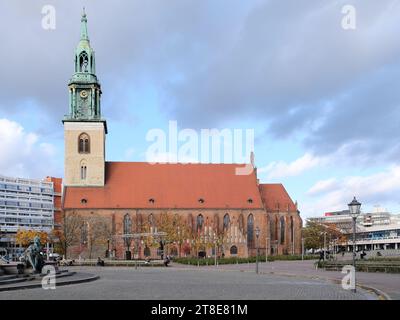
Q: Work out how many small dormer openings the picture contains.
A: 4